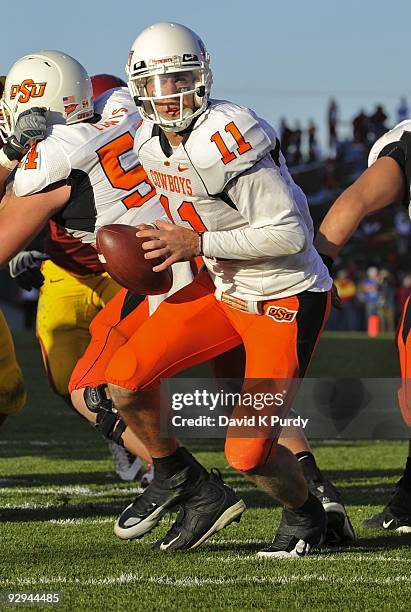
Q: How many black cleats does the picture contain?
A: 5